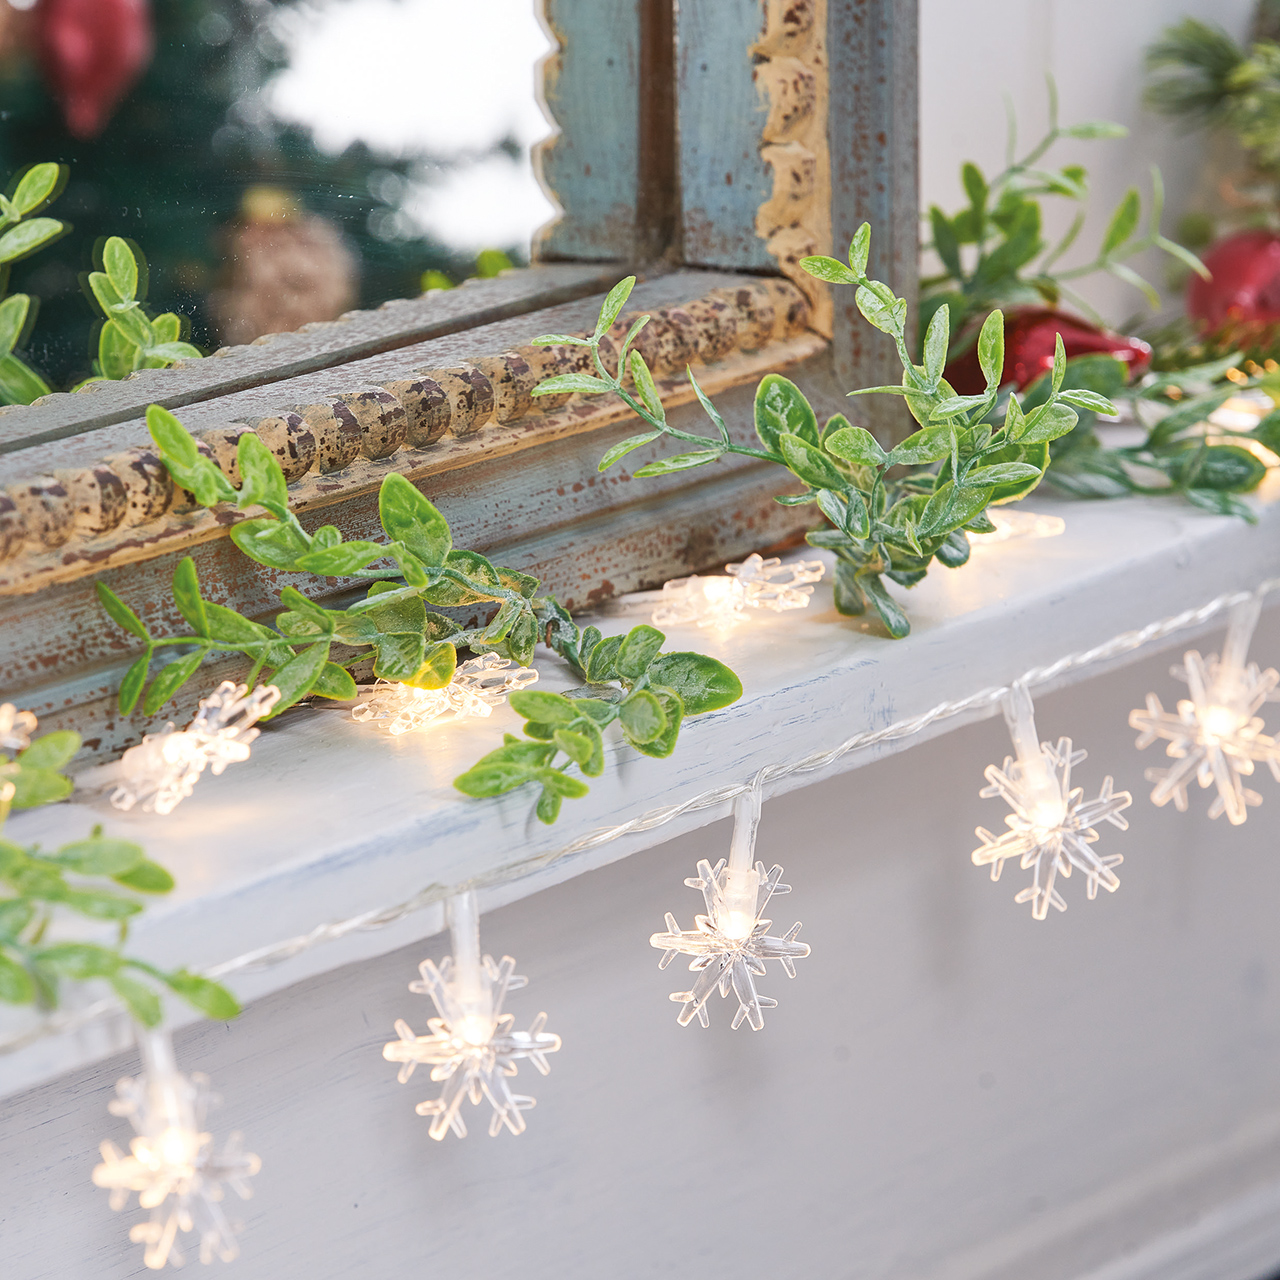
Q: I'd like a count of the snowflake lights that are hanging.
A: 5